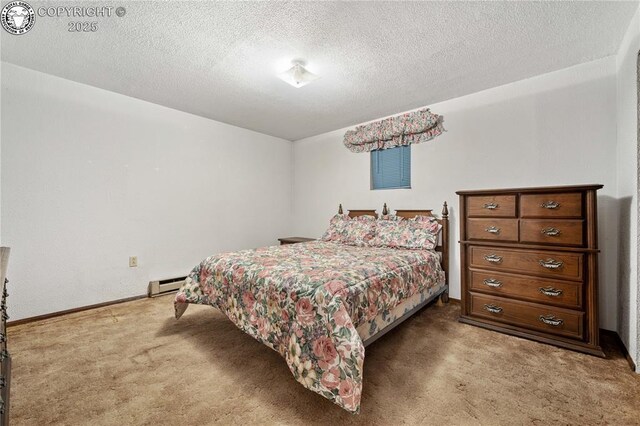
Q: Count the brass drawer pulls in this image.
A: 10